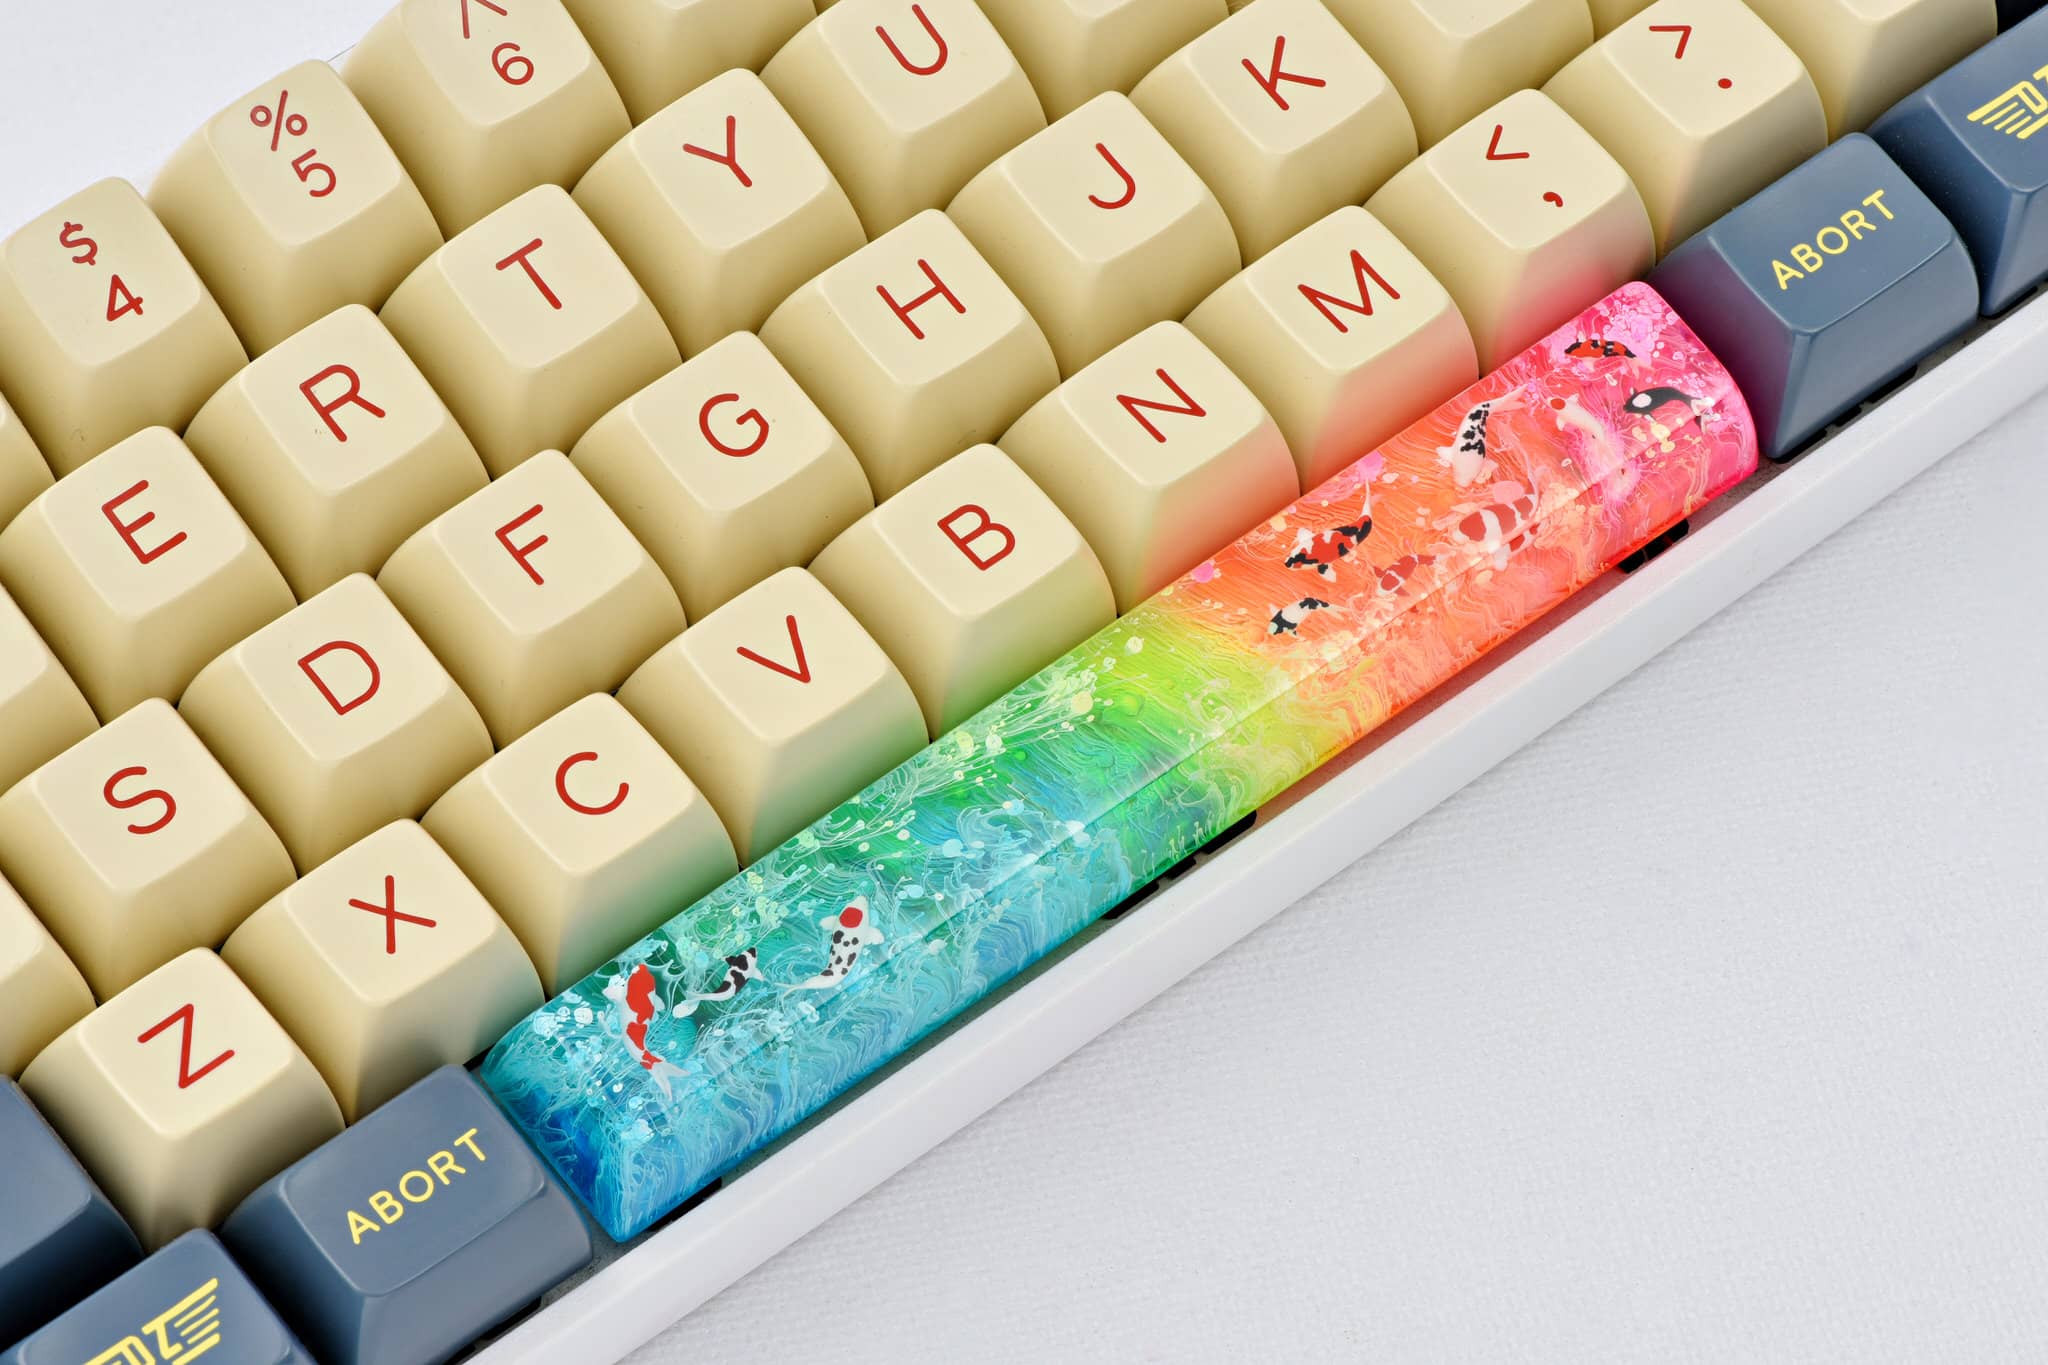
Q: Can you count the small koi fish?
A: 11